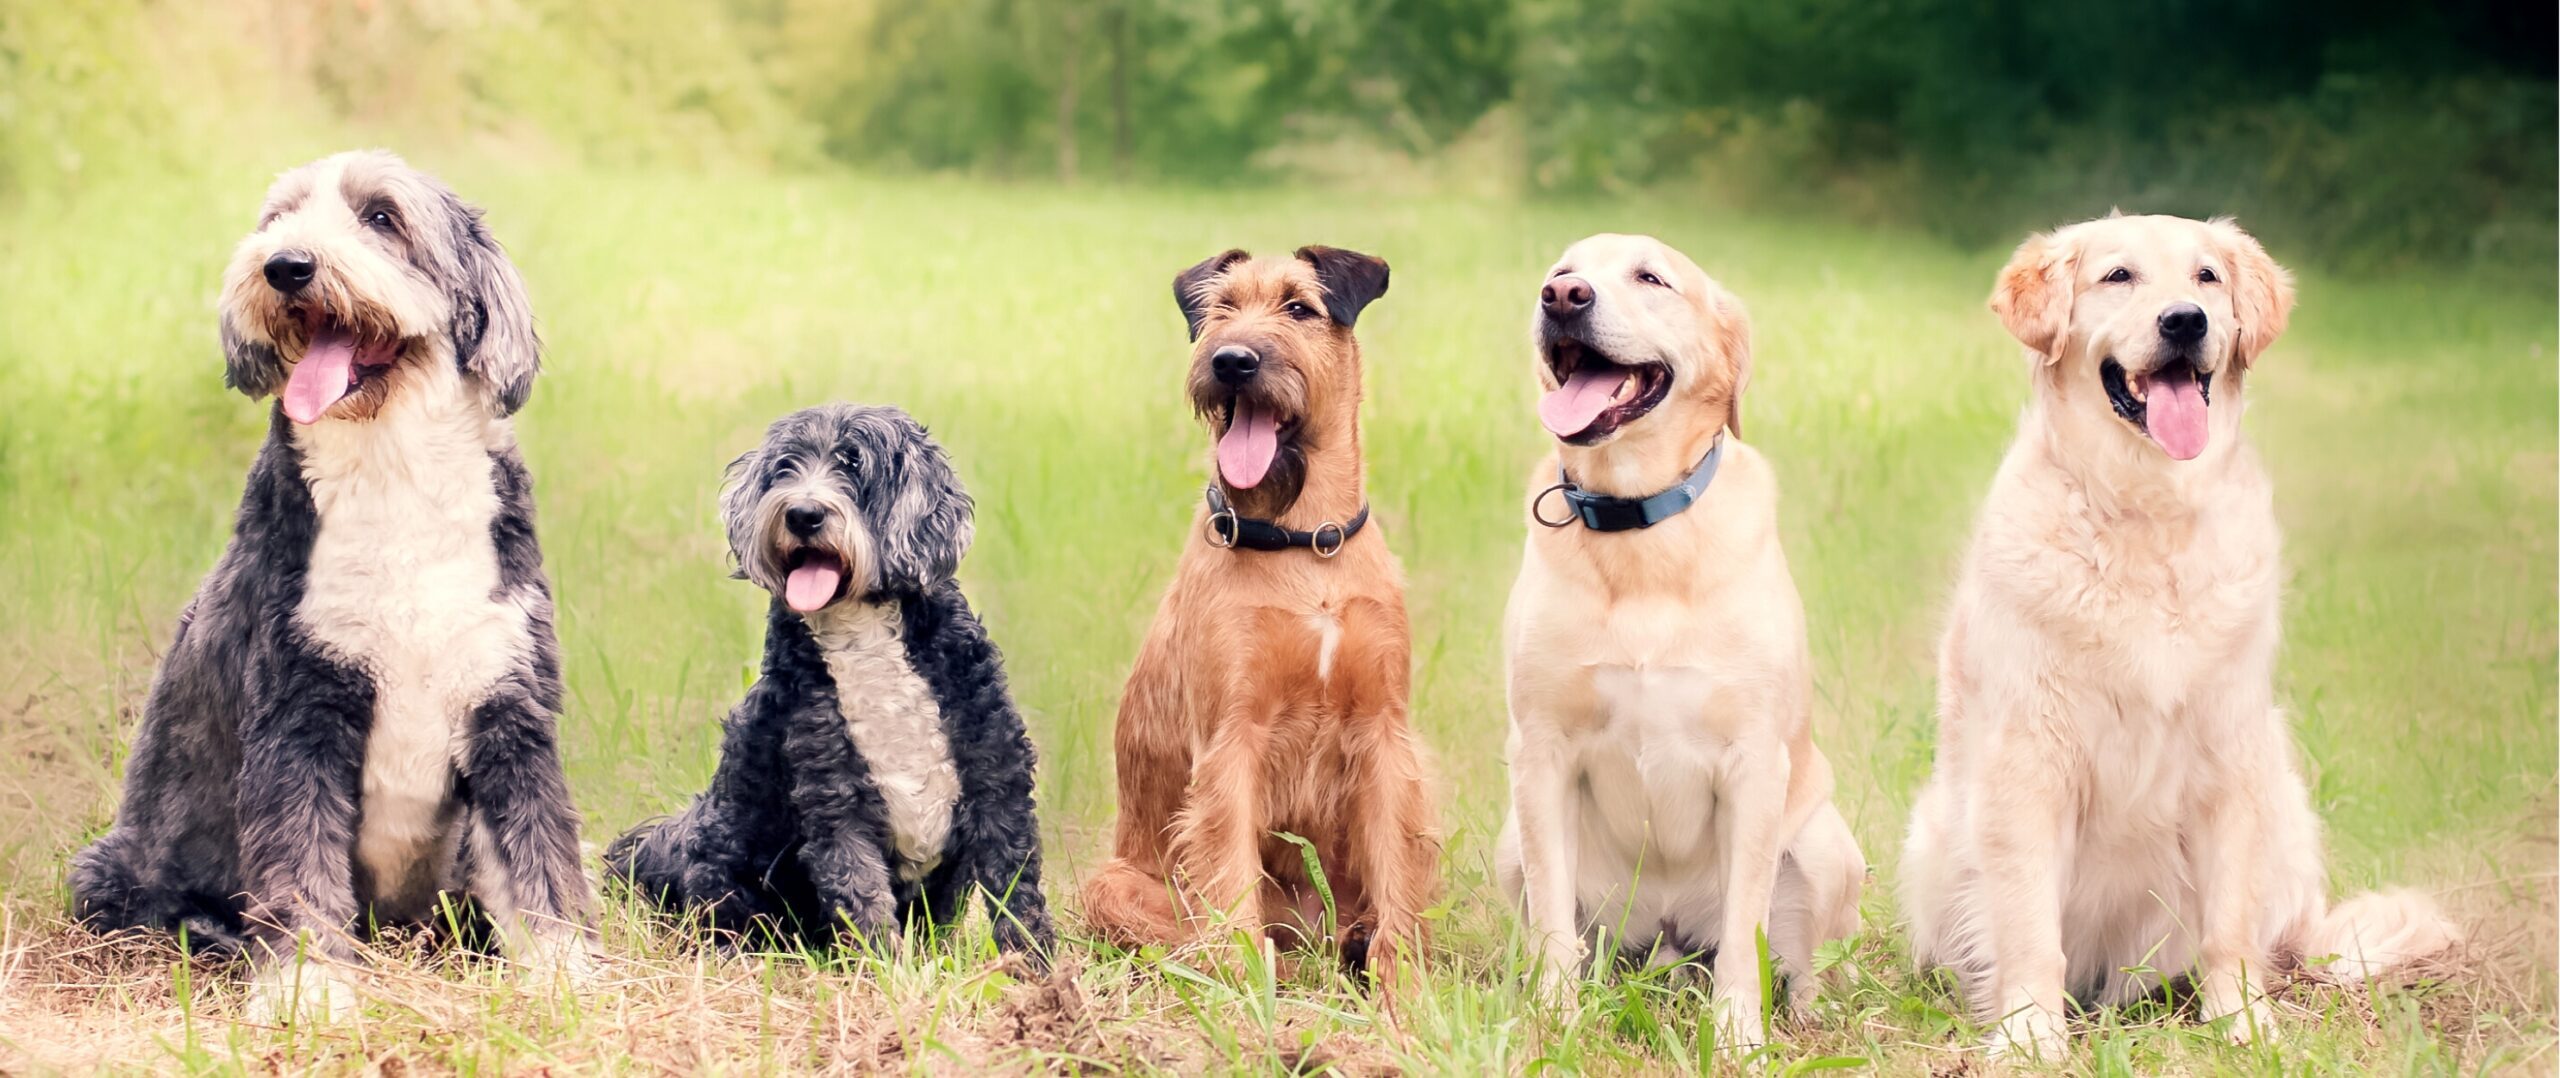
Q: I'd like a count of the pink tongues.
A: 5